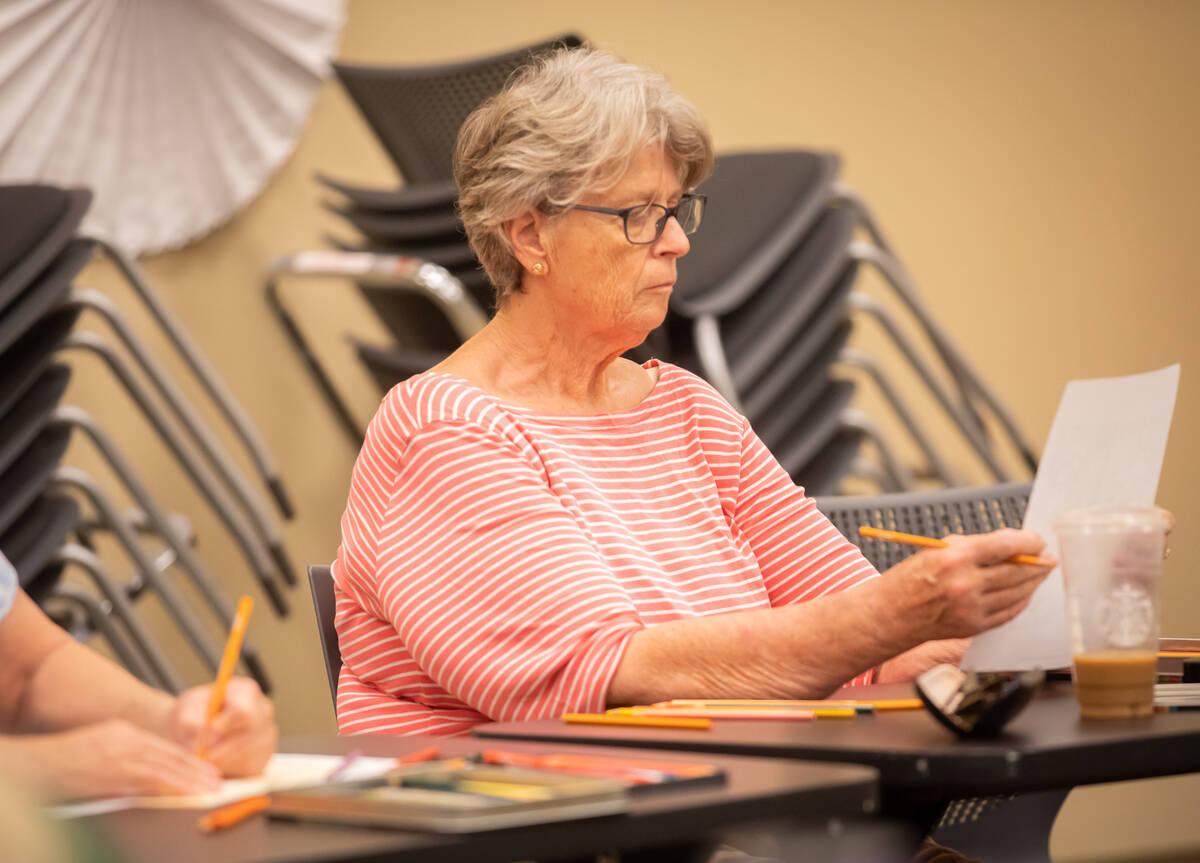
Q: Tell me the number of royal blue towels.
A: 0